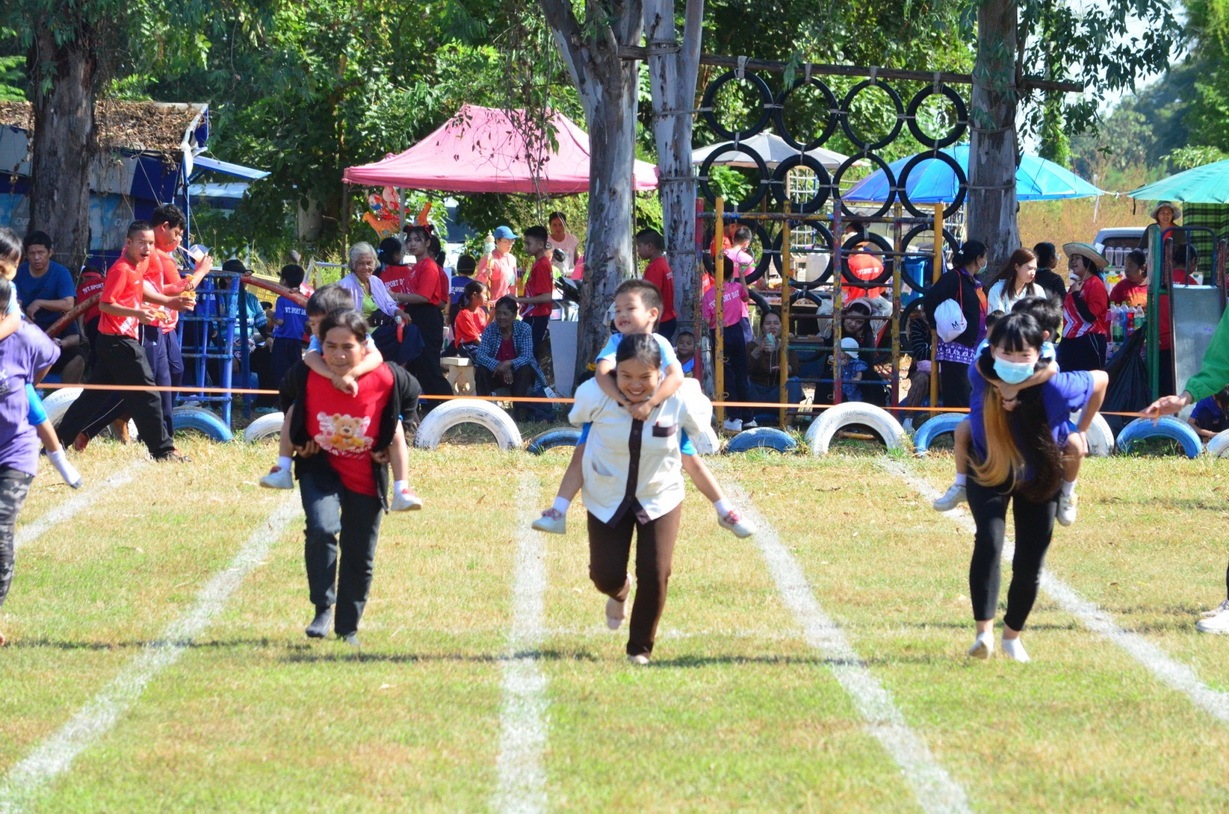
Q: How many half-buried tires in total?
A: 12